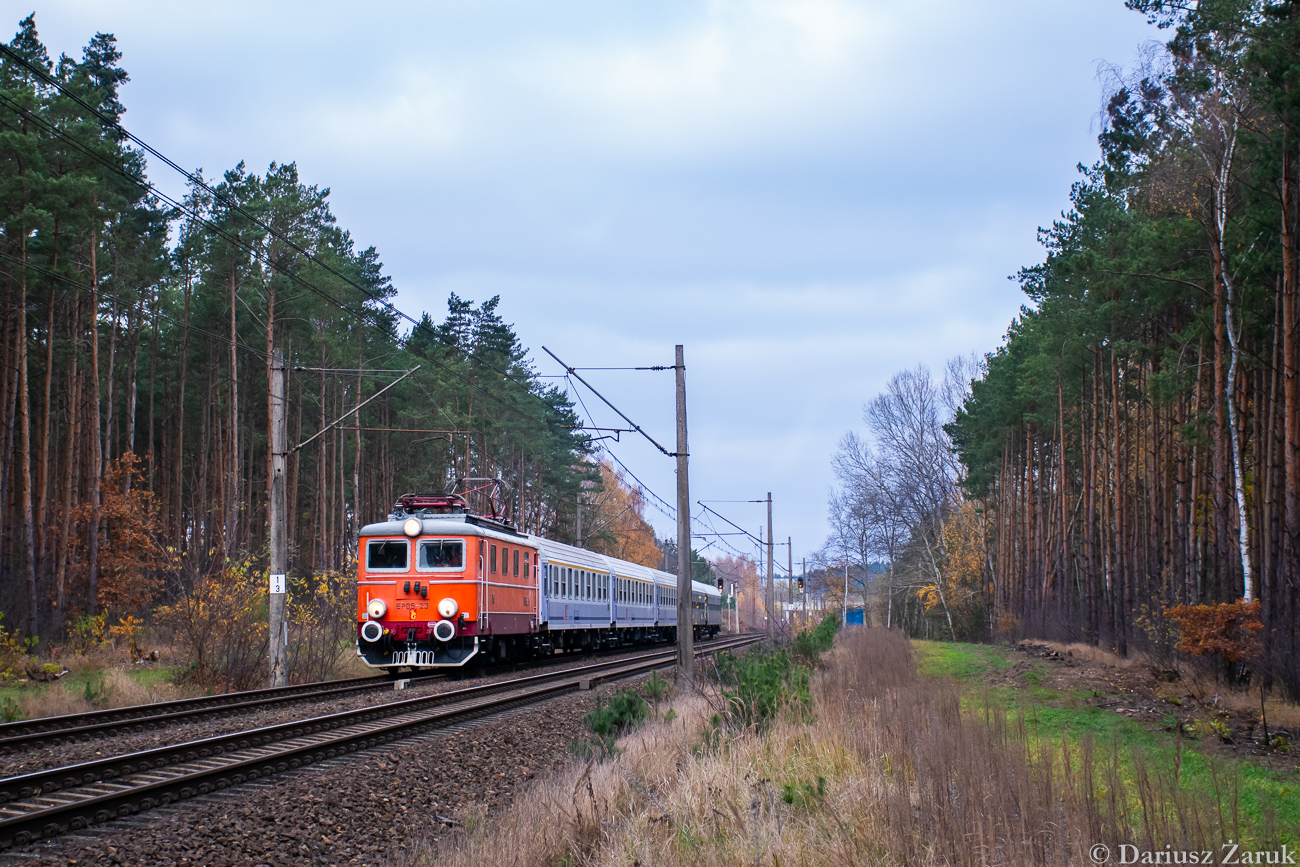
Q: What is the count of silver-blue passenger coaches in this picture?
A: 3